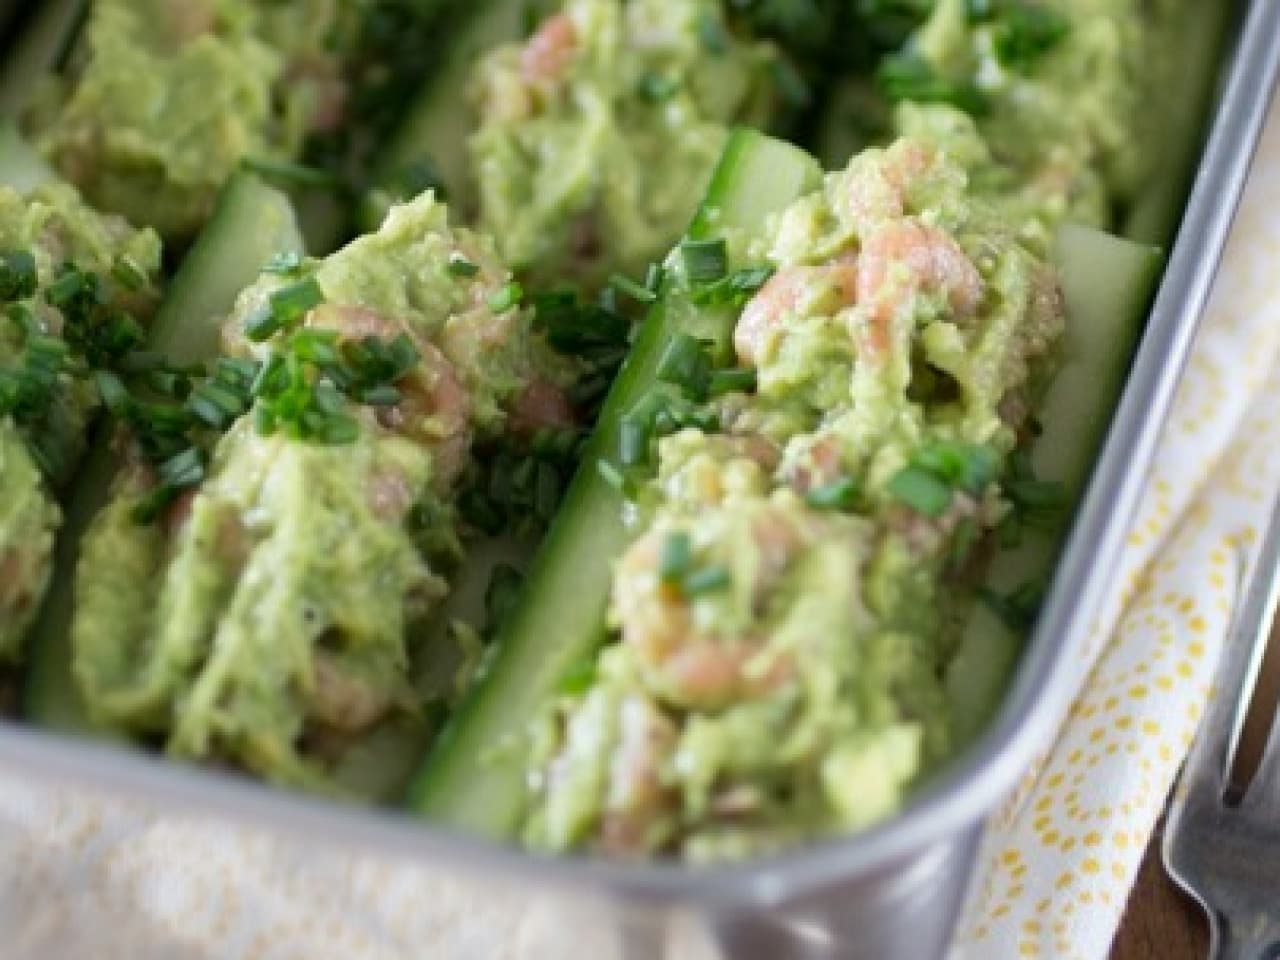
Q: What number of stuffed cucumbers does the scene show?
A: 6